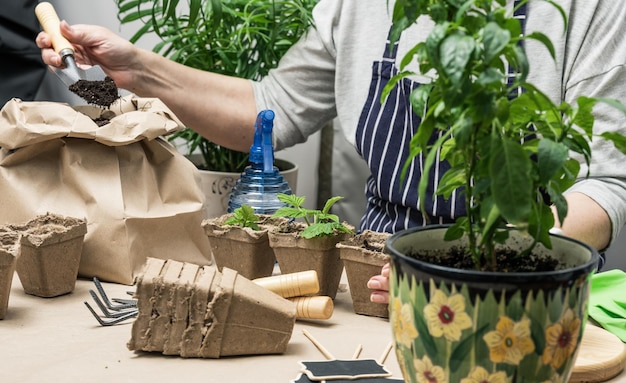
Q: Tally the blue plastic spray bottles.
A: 1